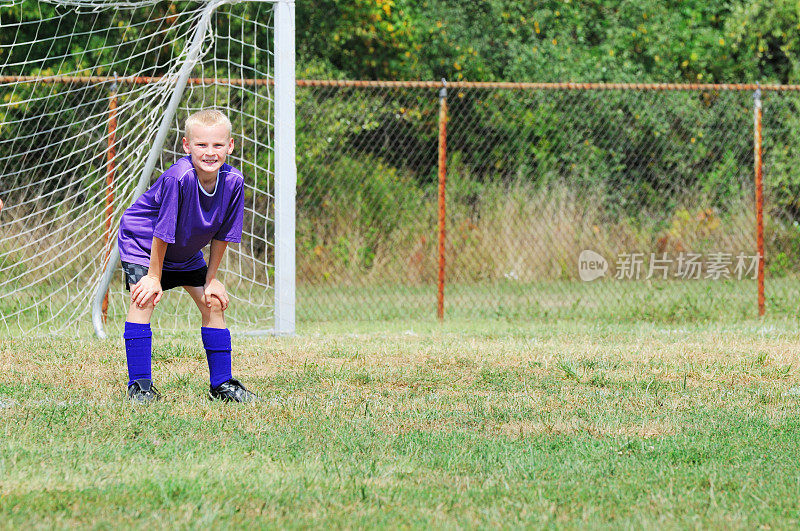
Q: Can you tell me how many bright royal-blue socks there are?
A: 2